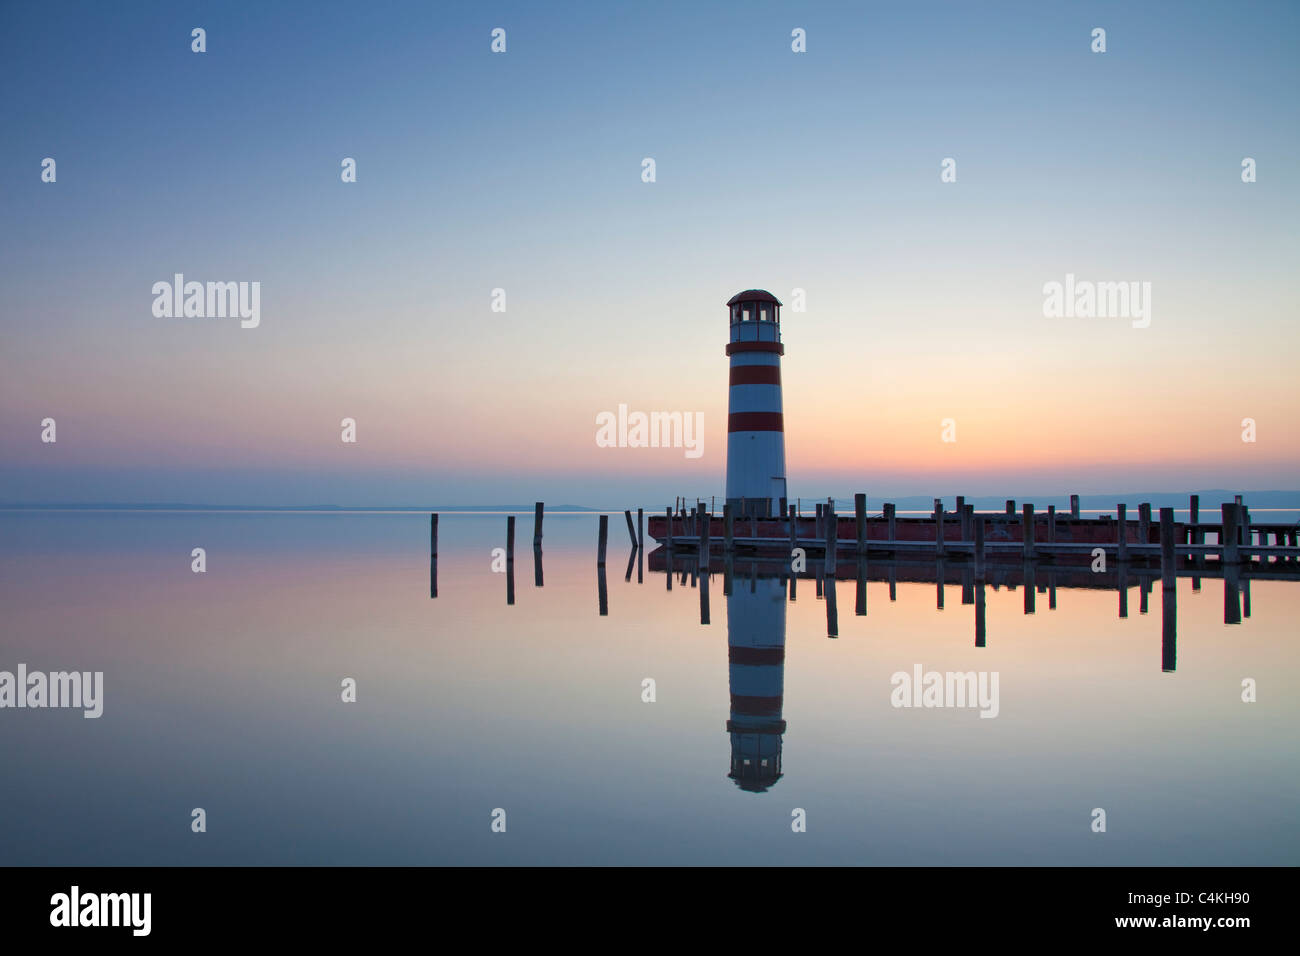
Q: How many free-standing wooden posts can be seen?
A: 6